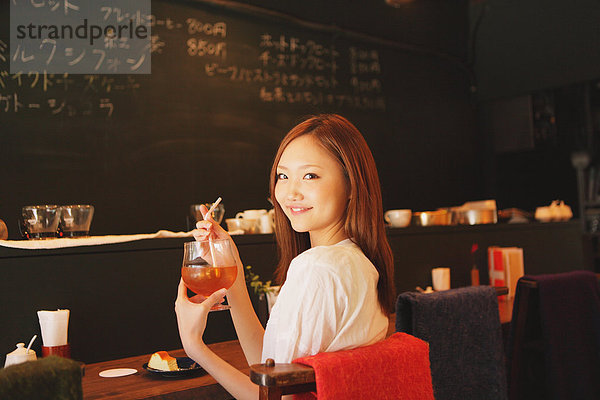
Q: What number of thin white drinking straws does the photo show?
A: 1